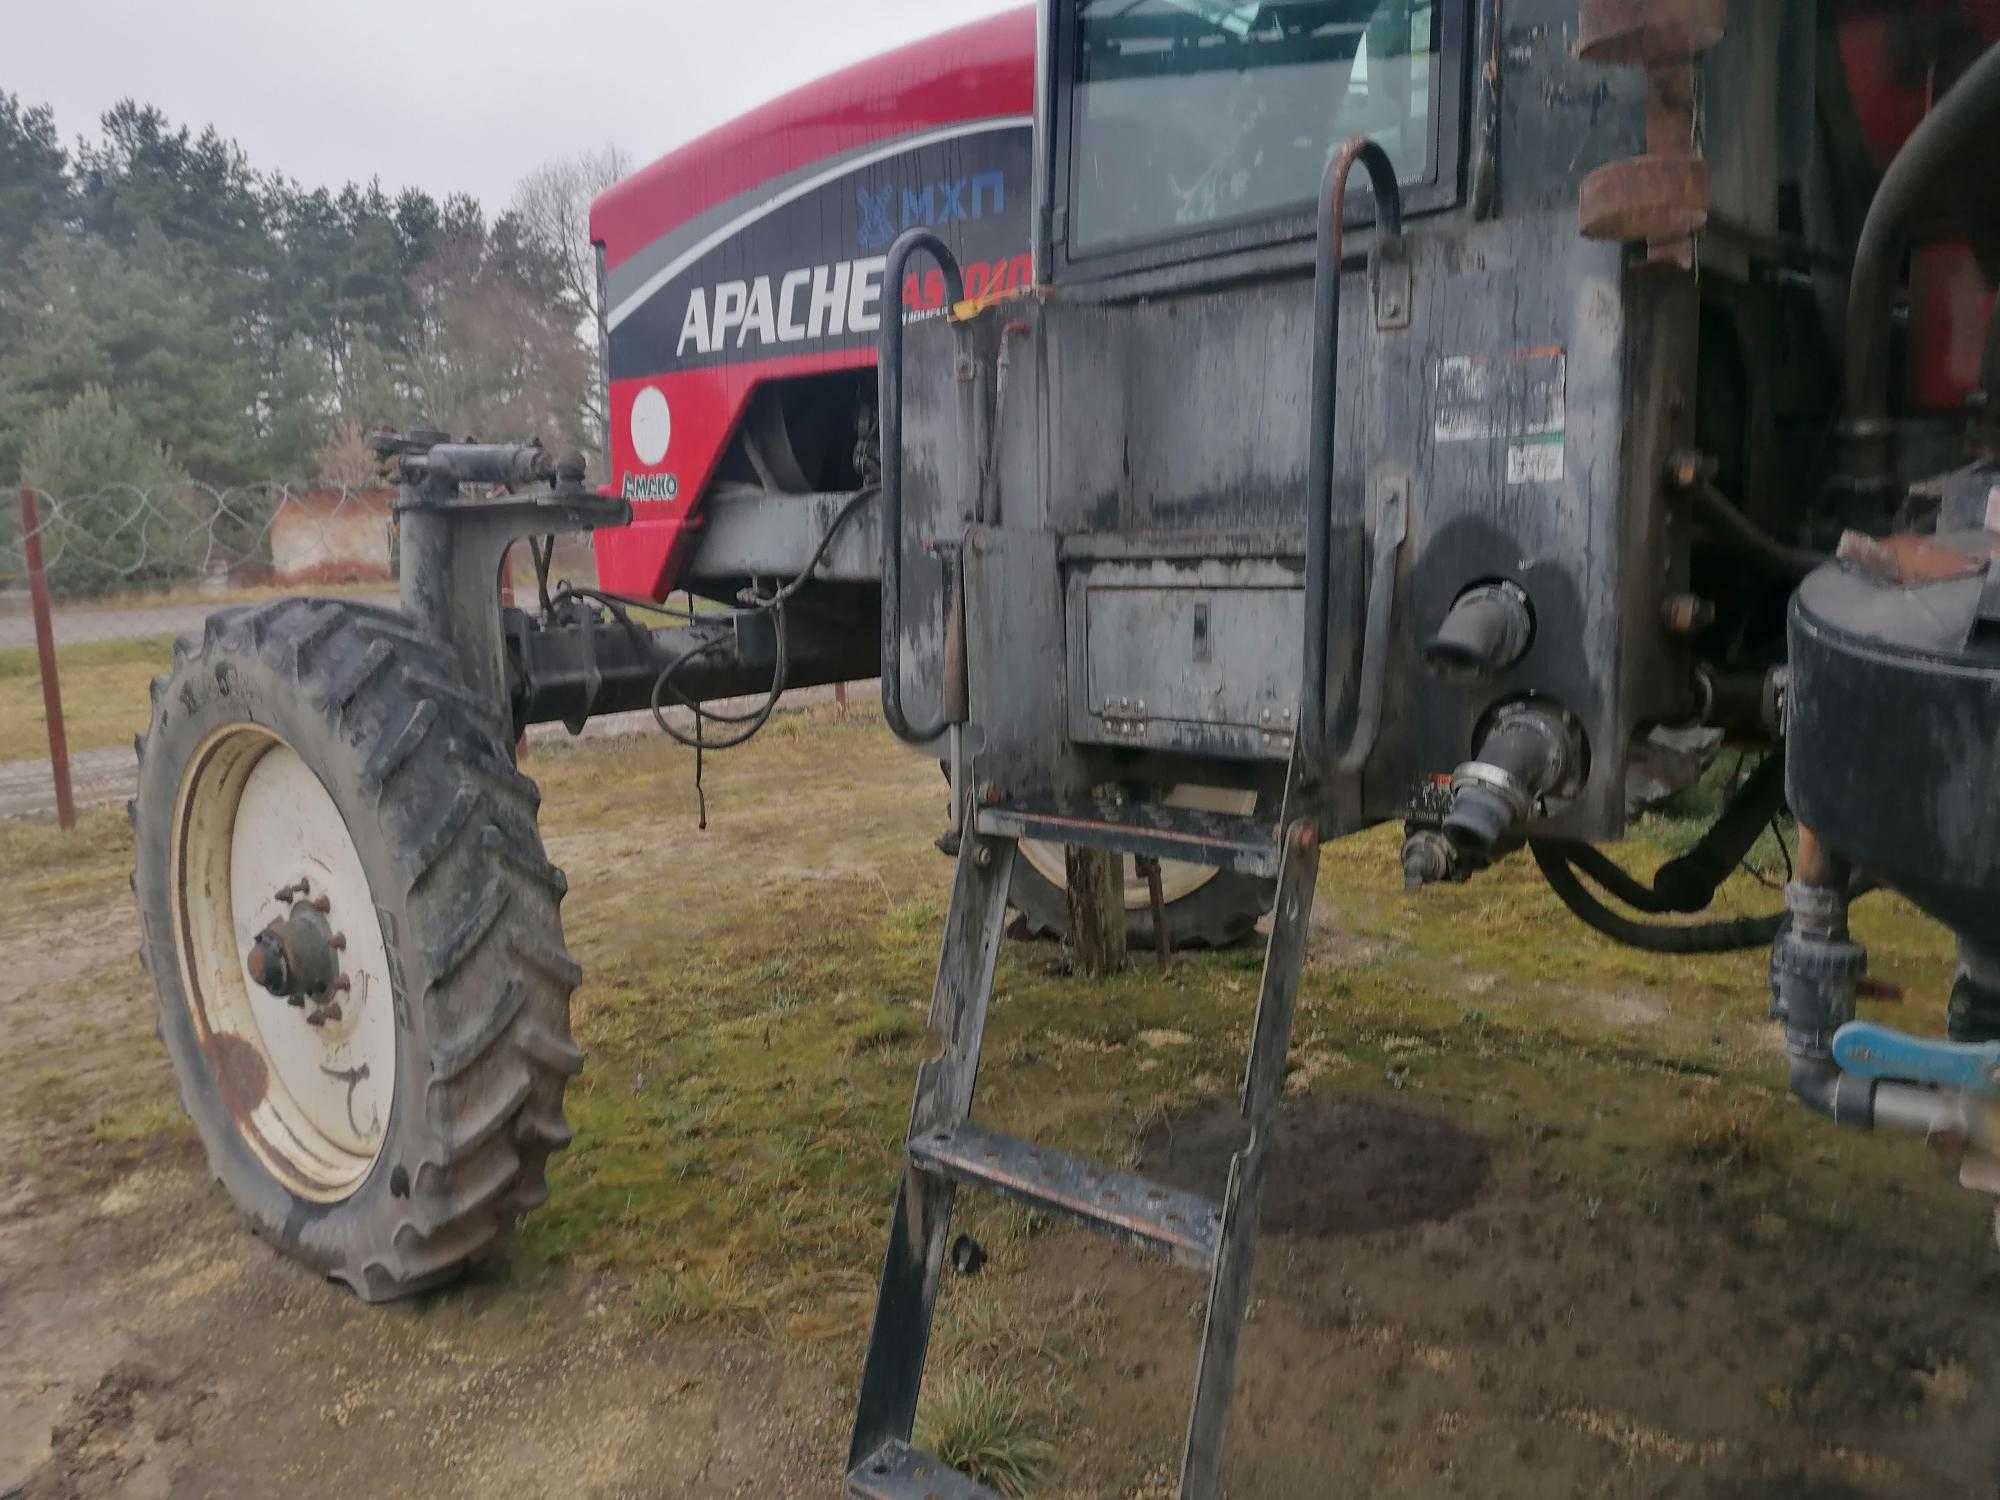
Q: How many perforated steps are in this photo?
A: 3